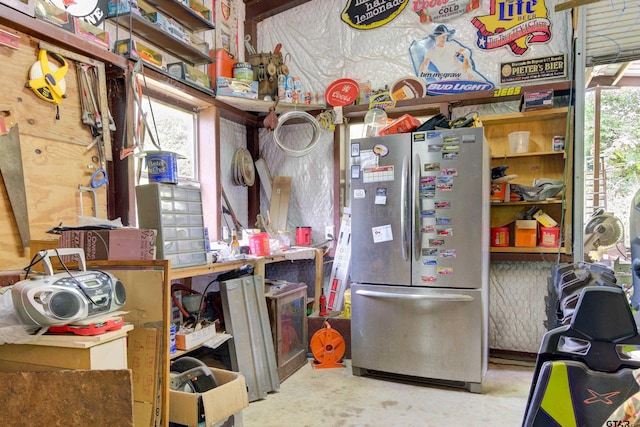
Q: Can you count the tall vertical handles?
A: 2